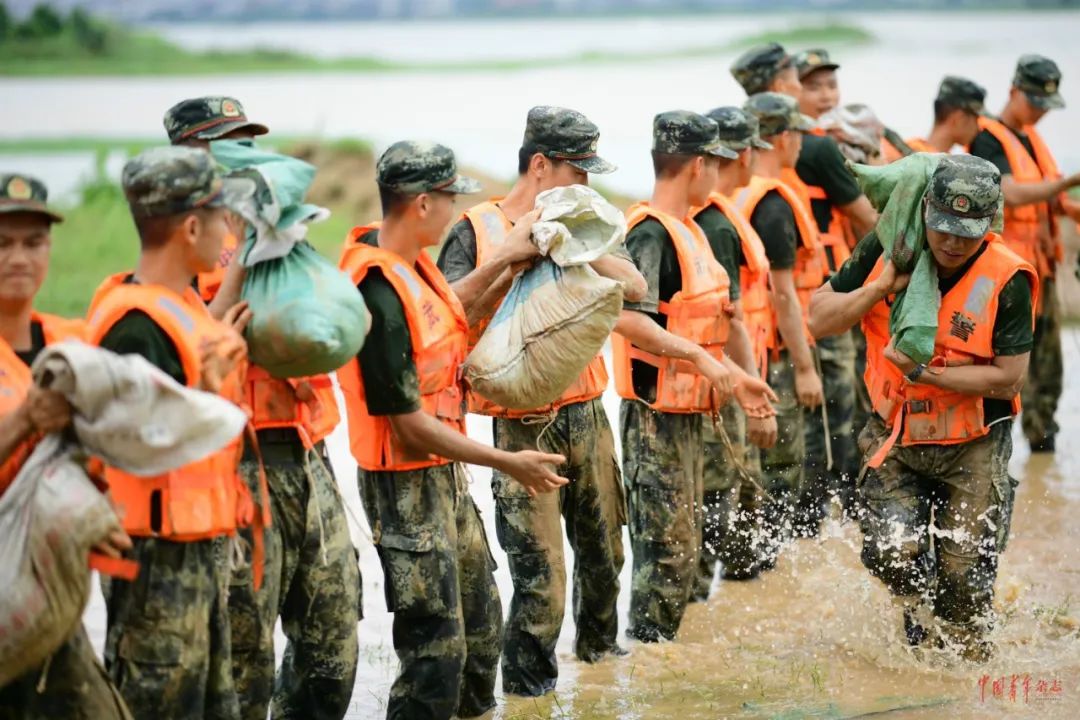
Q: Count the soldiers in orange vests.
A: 13